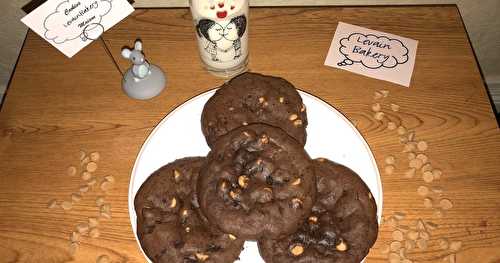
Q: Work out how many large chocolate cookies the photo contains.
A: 4